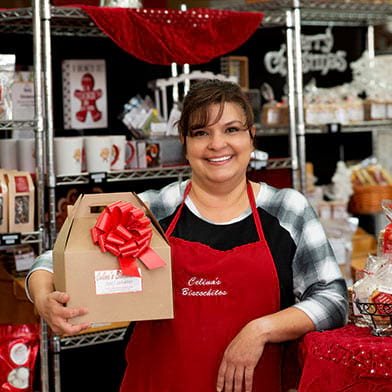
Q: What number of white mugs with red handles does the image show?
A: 3